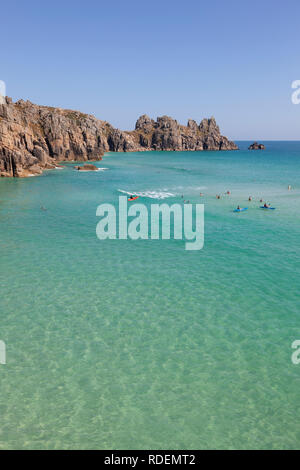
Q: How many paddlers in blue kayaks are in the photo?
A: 2